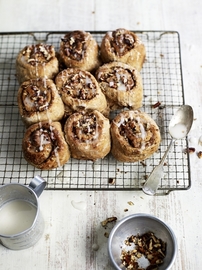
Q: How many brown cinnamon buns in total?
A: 9